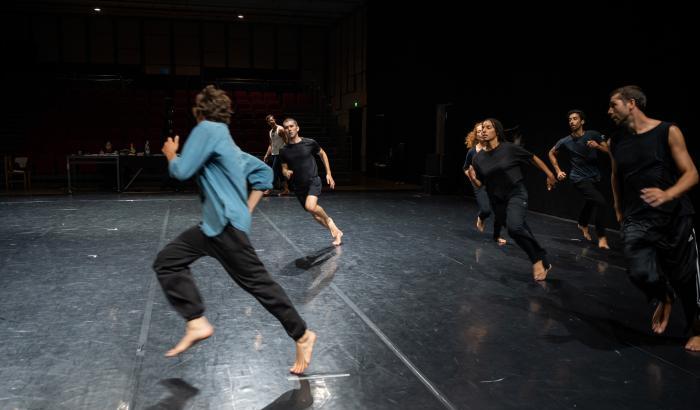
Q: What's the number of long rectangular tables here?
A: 1